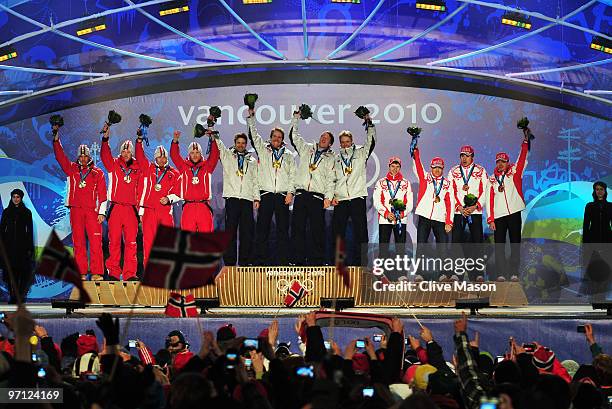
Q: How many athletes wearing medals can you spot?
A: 12